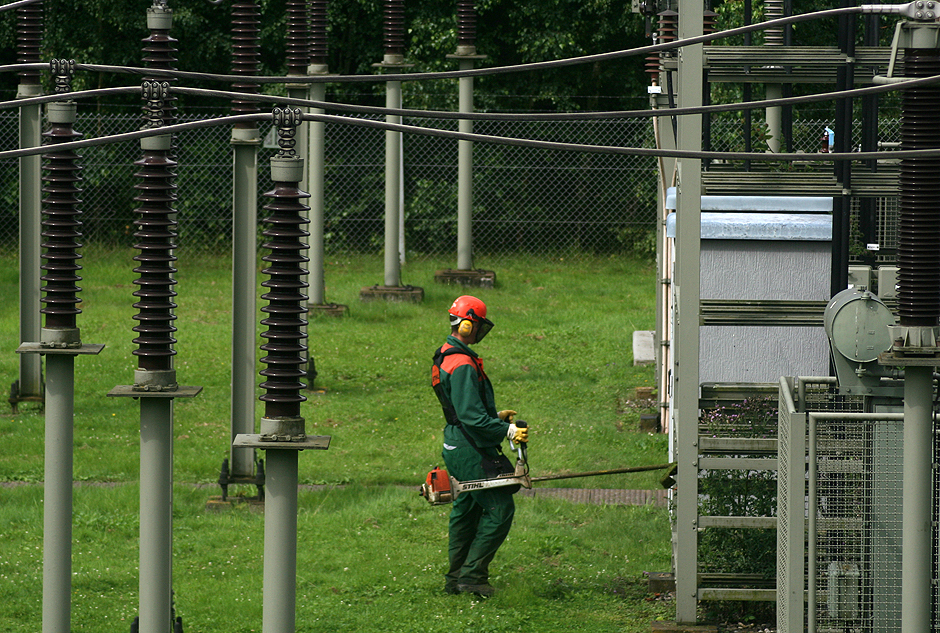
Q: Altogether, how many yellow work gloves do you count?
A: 2